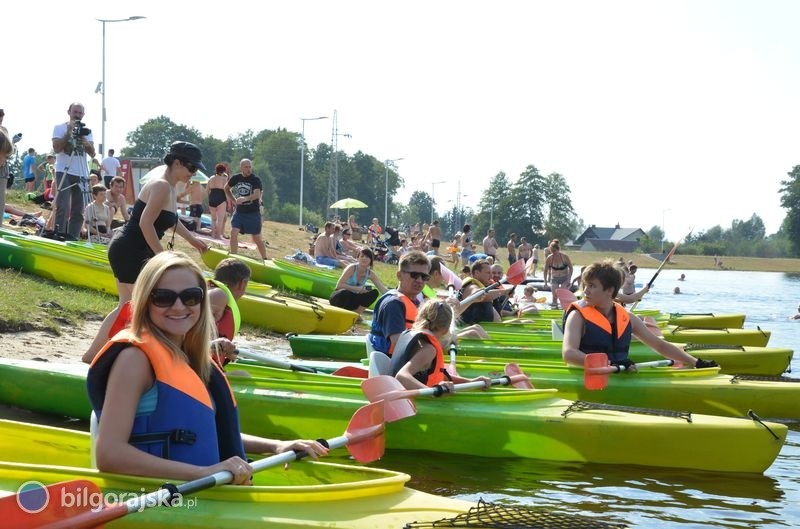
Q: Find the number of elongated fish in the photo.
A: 0